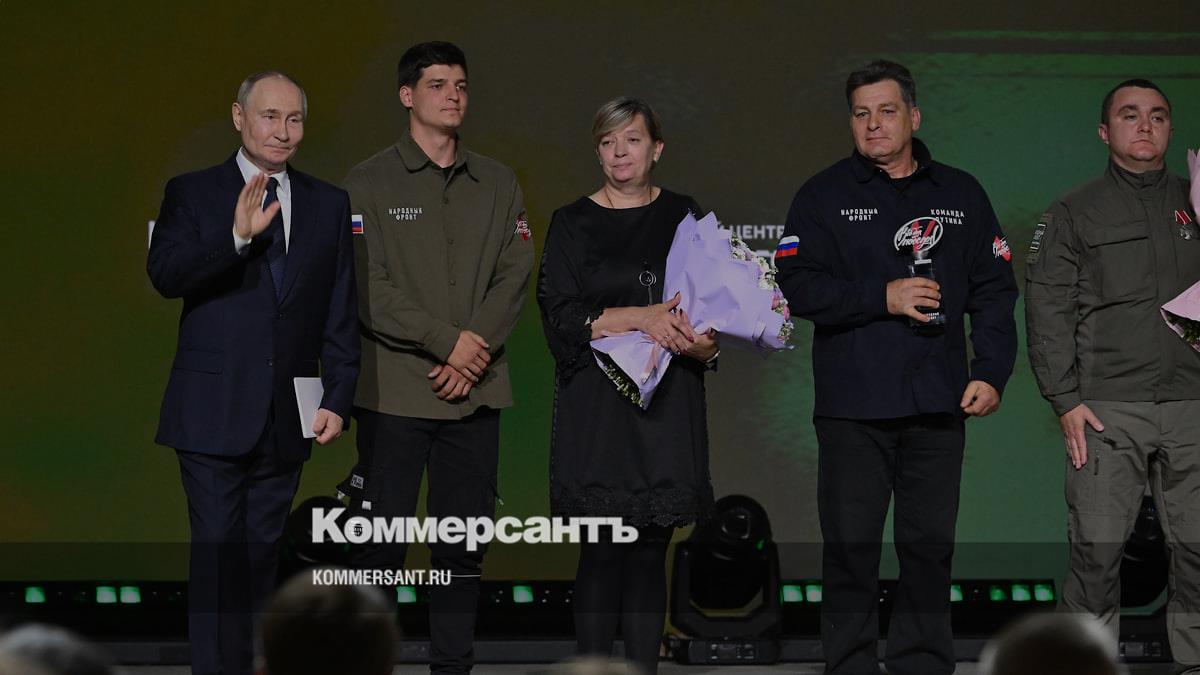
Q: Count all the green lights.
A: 11